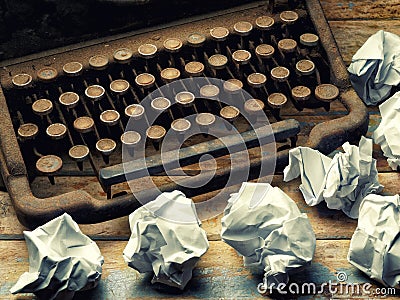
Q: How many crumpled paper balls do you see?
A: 7